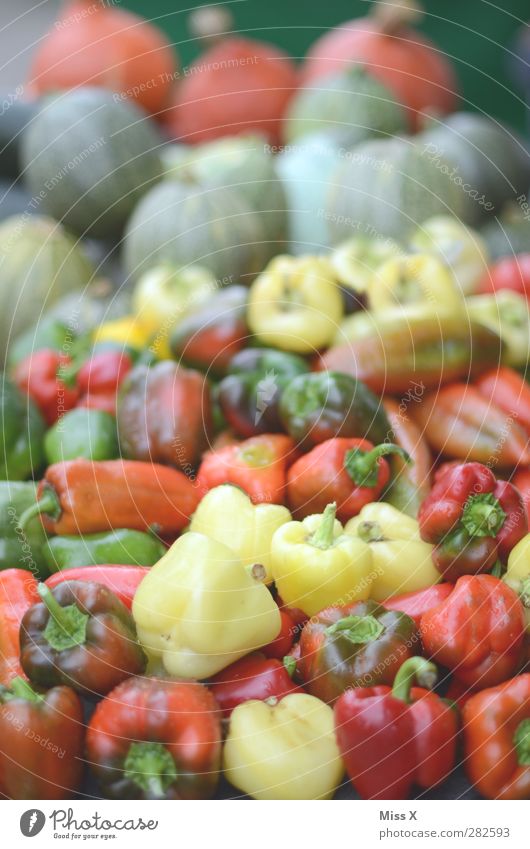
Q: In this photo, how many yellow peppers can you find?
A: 13